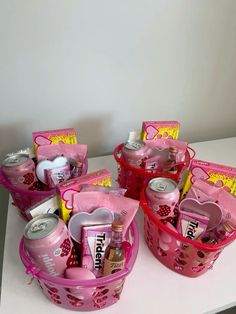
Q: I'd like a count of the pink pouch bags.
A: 4